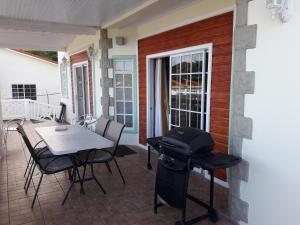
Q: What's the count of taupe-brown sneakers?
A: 0